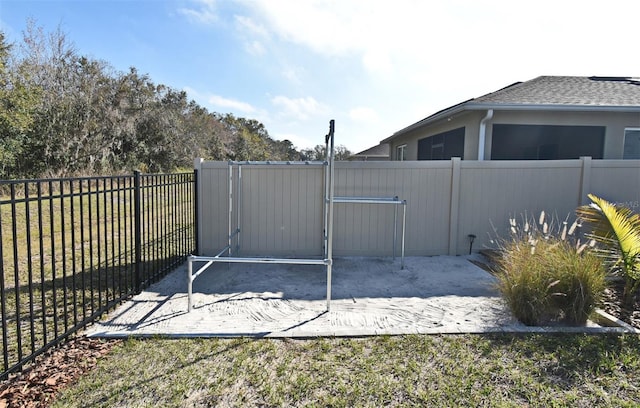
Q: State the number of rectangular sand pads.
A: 1